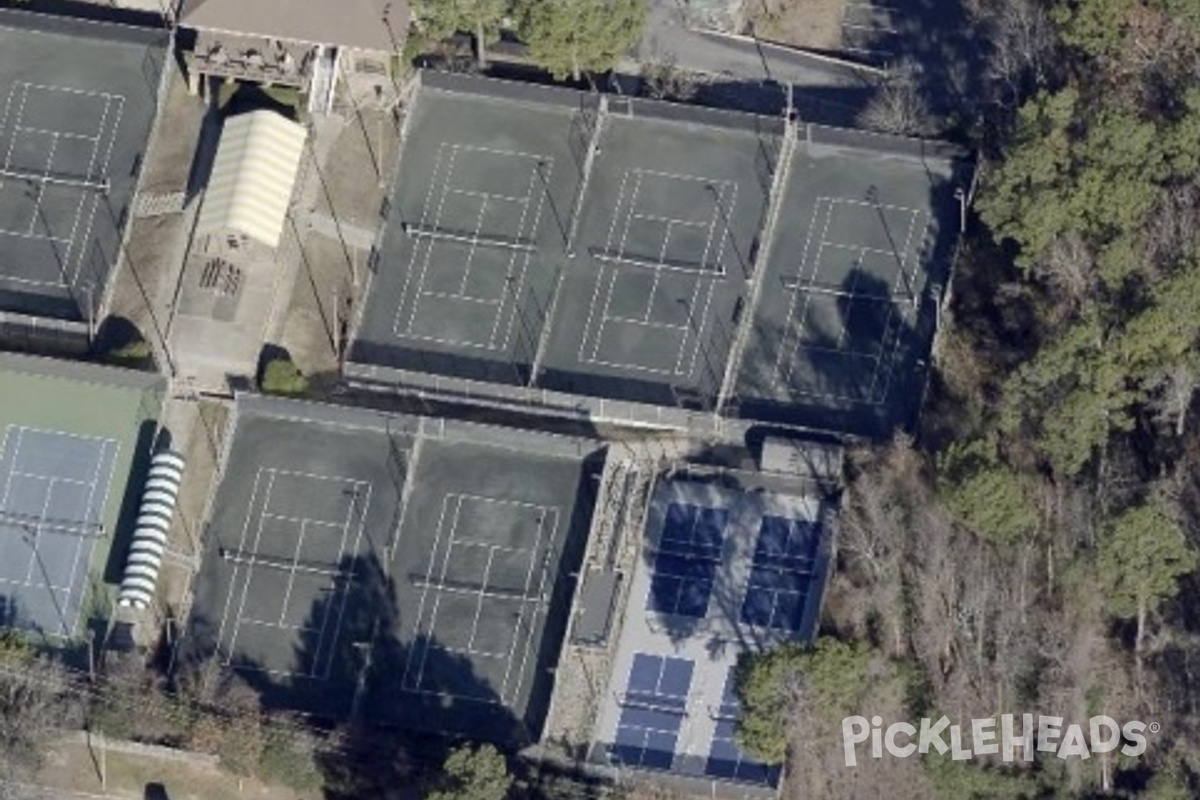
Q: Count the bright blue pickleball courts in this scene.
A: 4